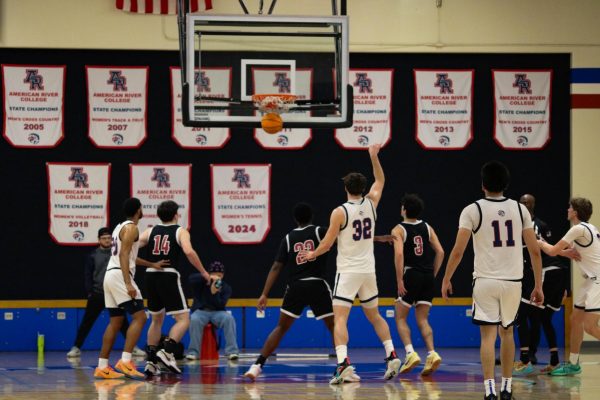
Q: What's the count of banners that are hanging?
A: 10